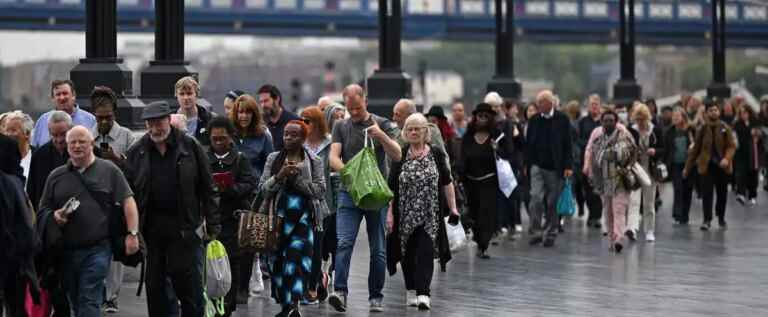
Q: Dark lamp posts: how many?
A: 6